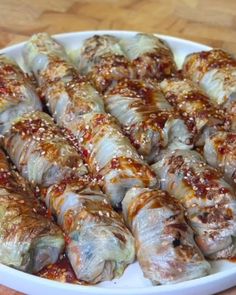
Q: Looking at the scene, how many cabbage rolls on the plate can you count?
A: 15